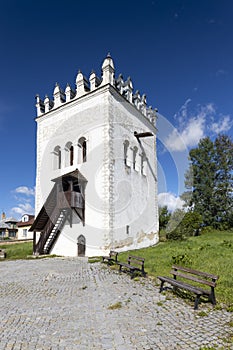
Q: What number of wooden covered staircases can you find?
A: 1